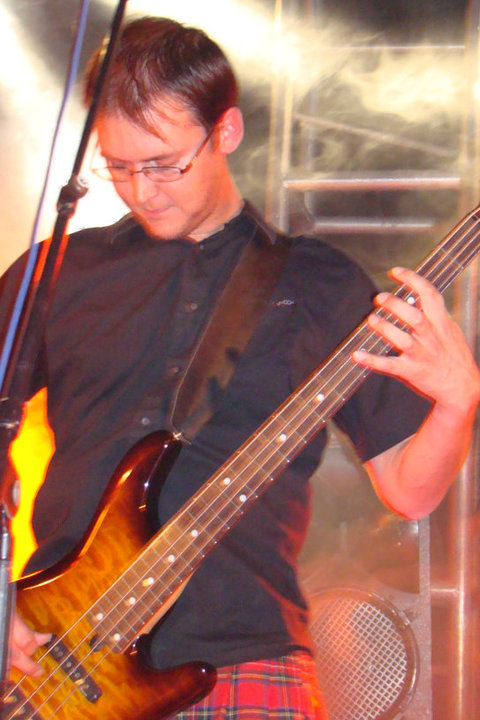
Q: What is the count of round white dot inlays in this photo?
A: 11